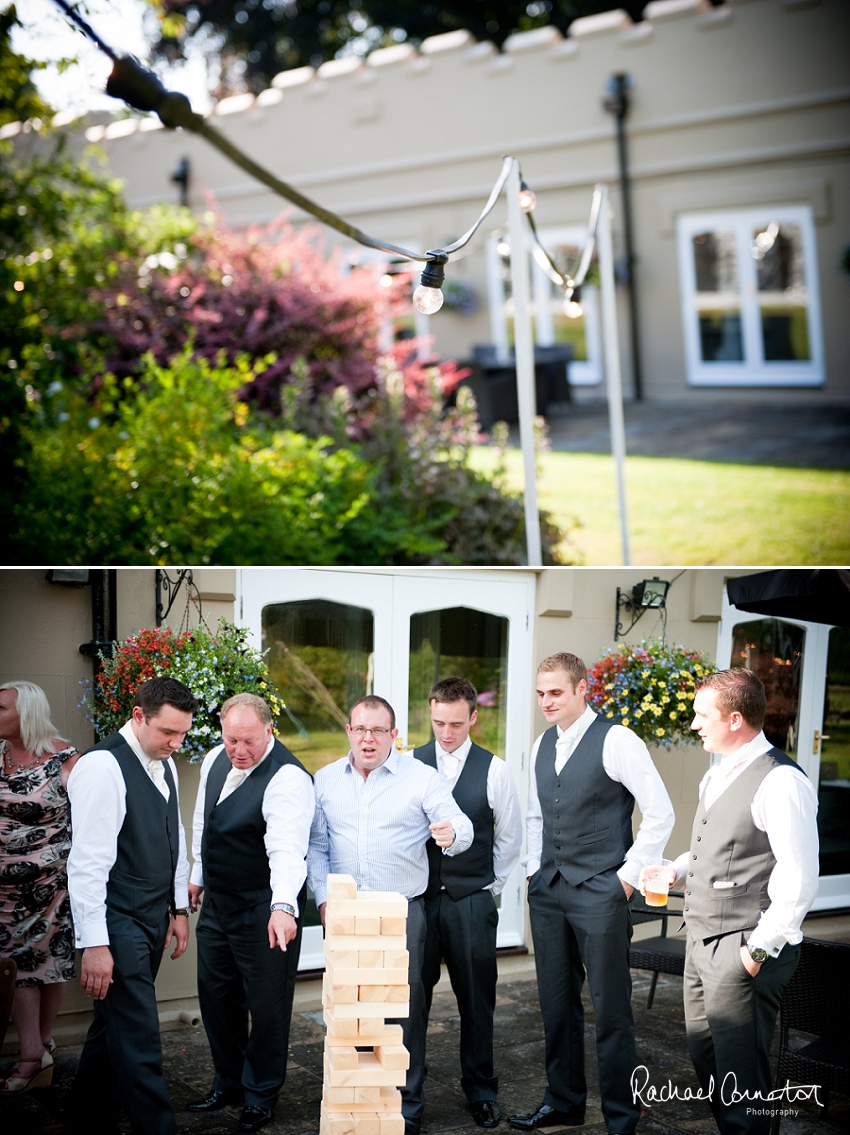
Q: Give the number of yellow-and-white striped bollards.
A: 0